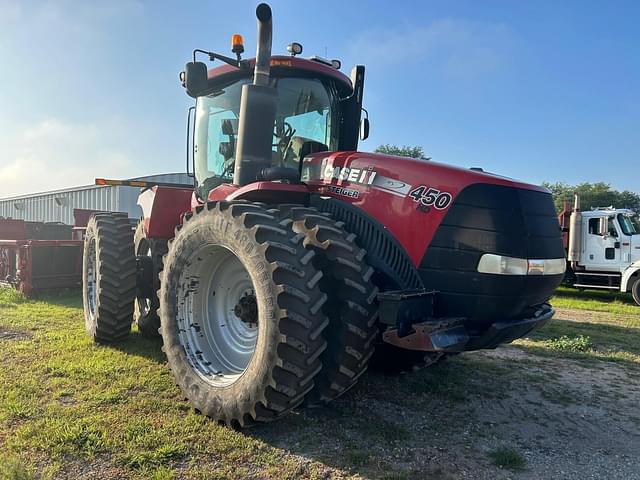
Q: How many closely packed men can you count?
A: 0